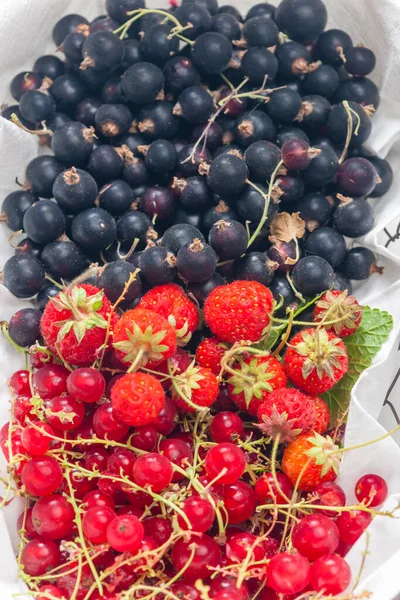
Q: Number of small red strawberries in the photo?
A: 13